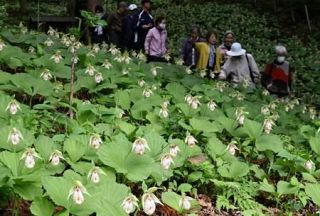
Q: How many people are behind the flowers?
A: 10